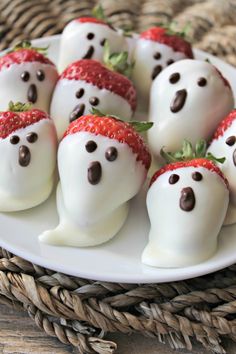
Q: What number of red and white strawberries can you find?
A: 9